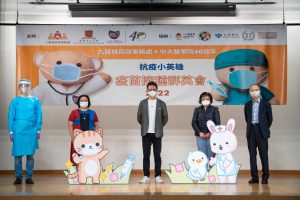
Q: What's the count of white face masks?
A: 5